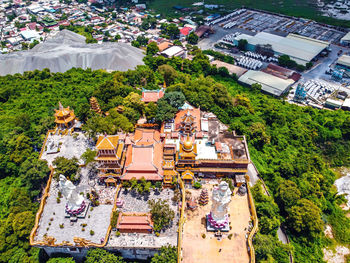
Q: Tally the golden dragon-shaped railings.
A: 4